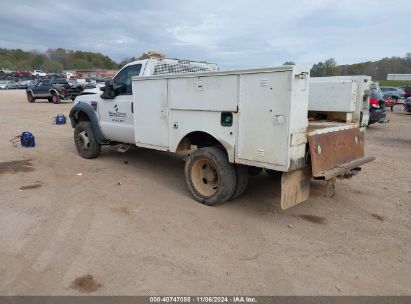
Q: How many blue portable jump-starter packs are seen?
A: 2